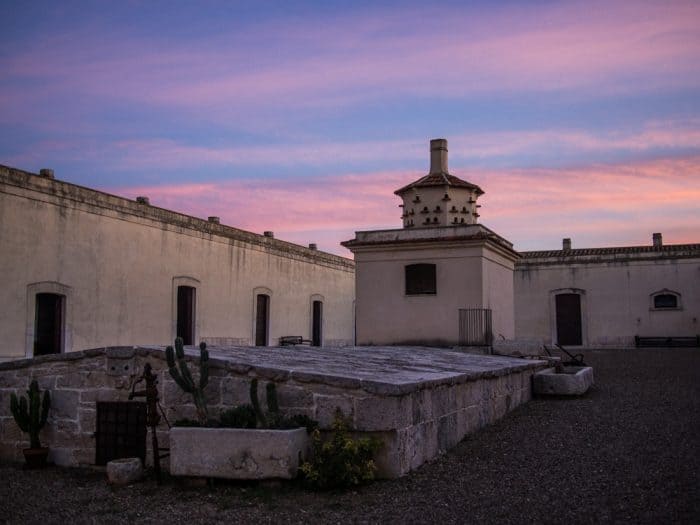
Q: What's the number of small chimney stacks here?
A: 7